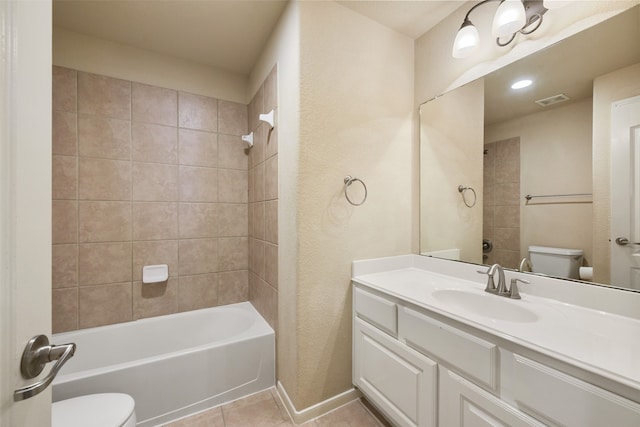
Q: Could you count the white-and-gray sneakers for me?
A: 0